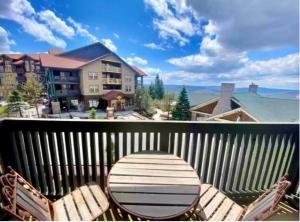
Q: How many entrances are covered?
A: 1